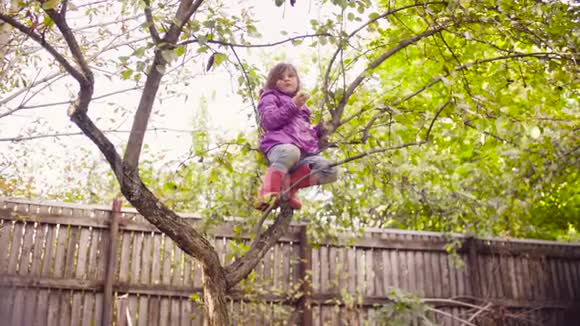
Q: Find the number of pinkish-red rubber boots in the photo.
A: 2